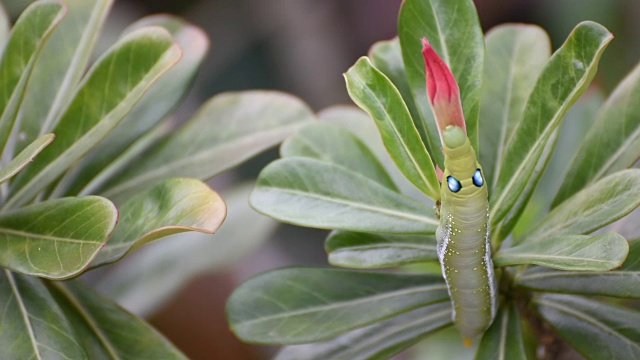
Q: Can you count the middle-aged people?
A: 0